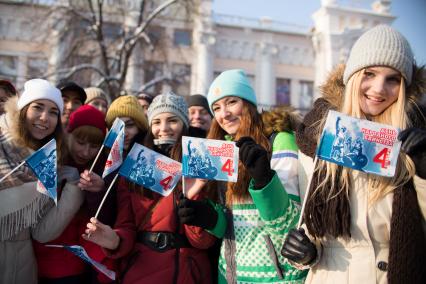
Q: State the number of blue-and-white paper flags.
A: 6